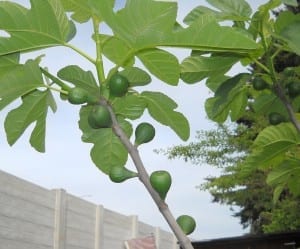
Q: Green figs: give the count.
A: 10